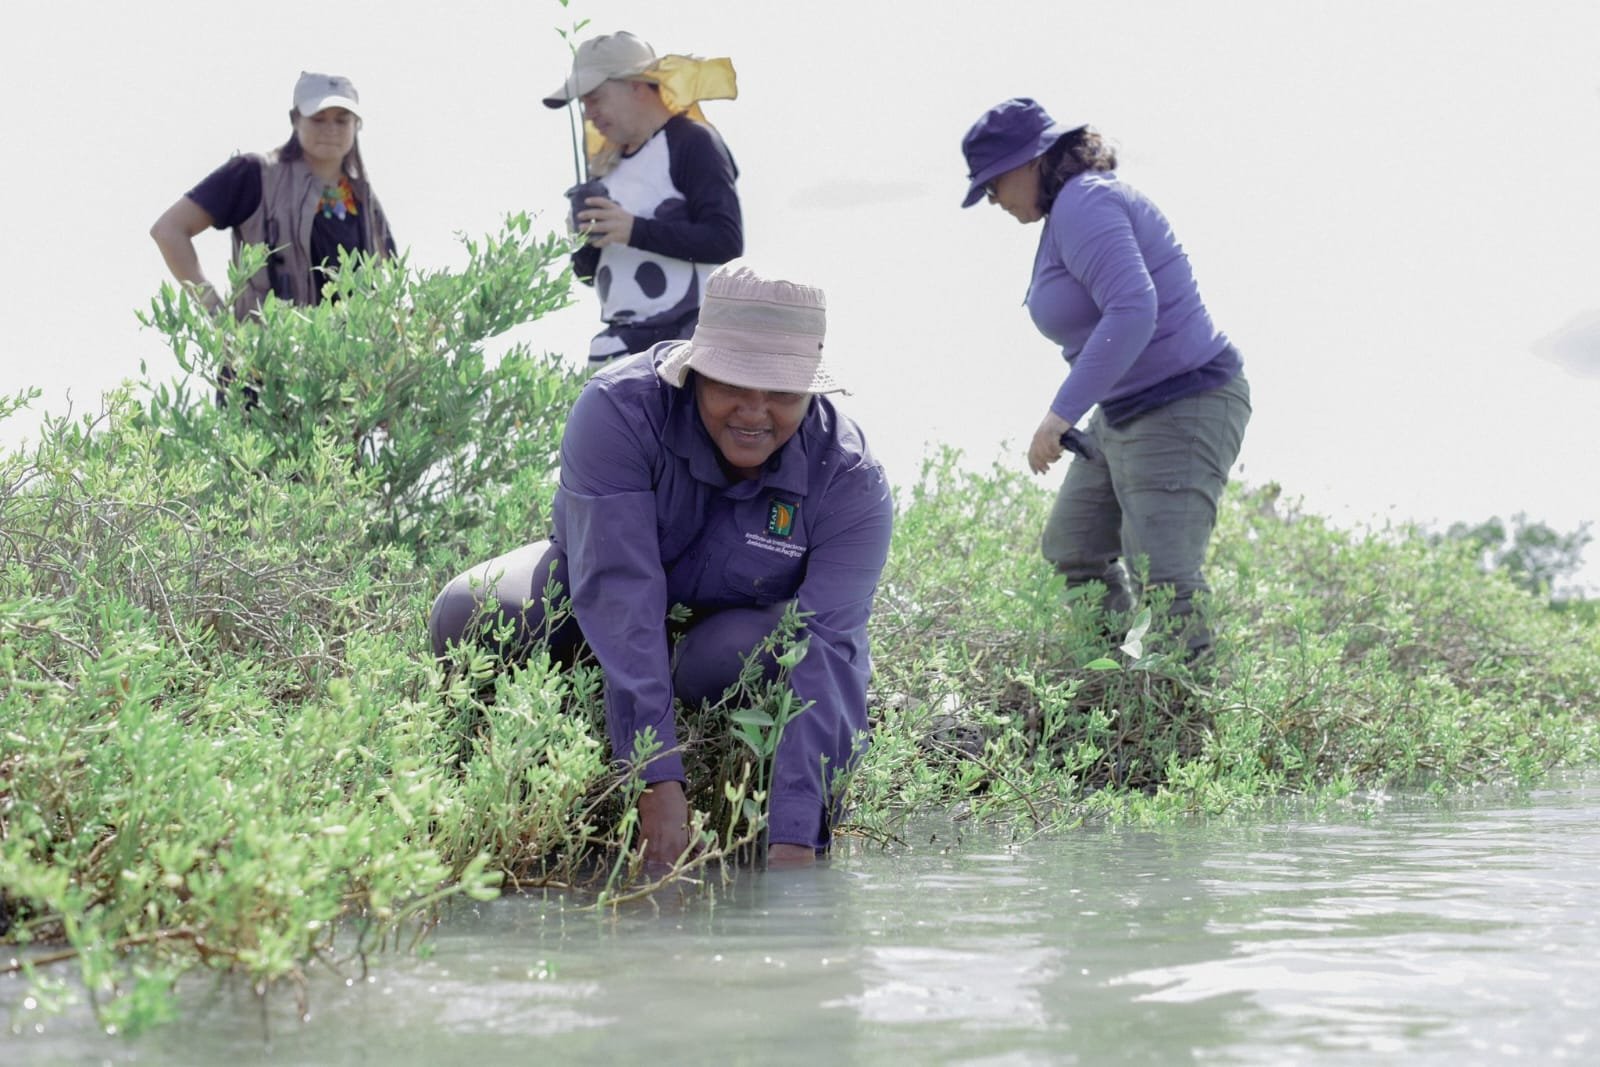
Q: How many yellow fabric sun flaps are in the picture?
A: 1